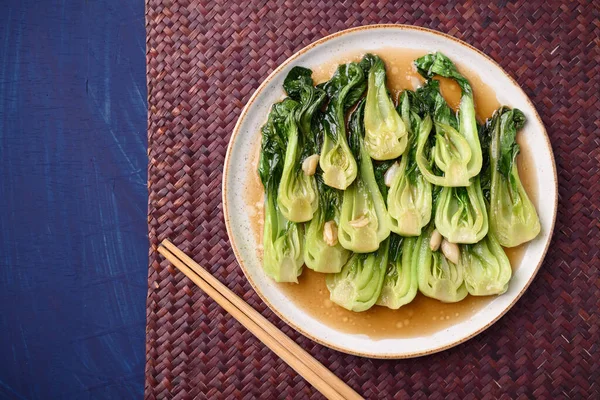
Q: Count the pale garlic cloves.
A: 6